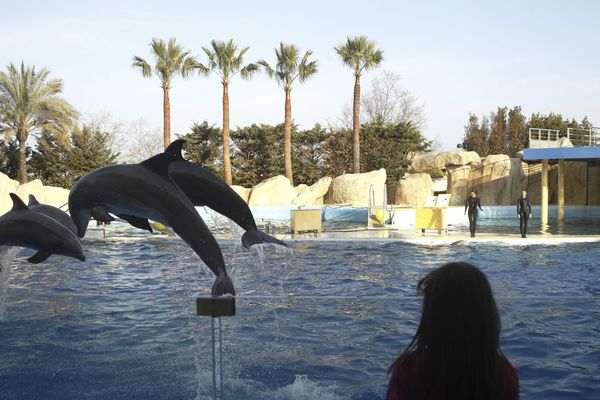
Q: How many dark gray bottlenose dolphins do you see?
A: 4